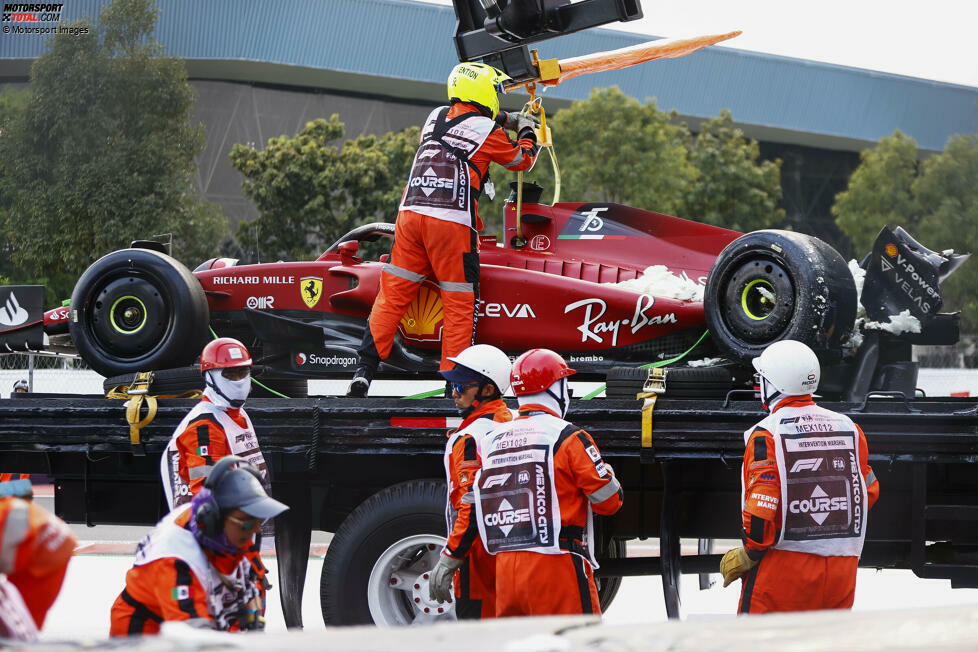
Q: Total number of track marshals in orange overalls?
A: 7